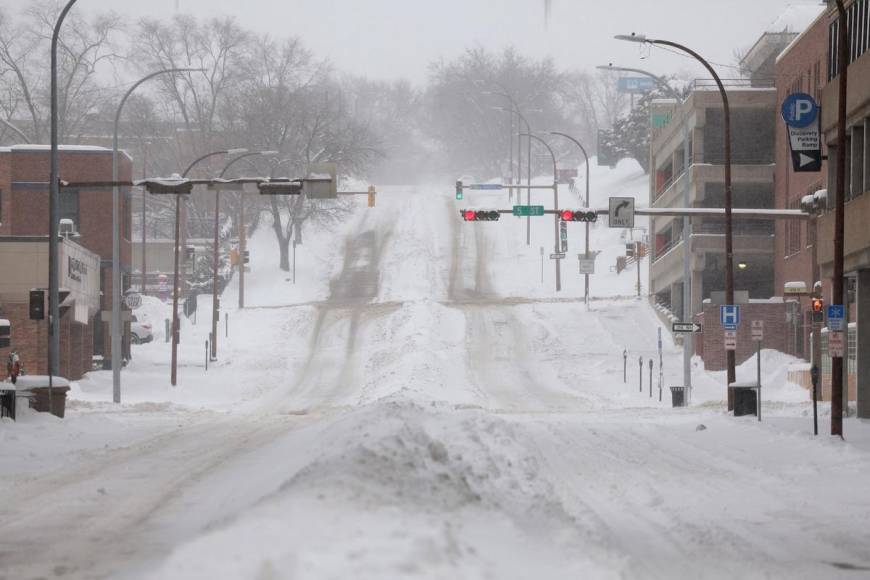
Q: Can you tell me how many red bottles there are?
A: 0